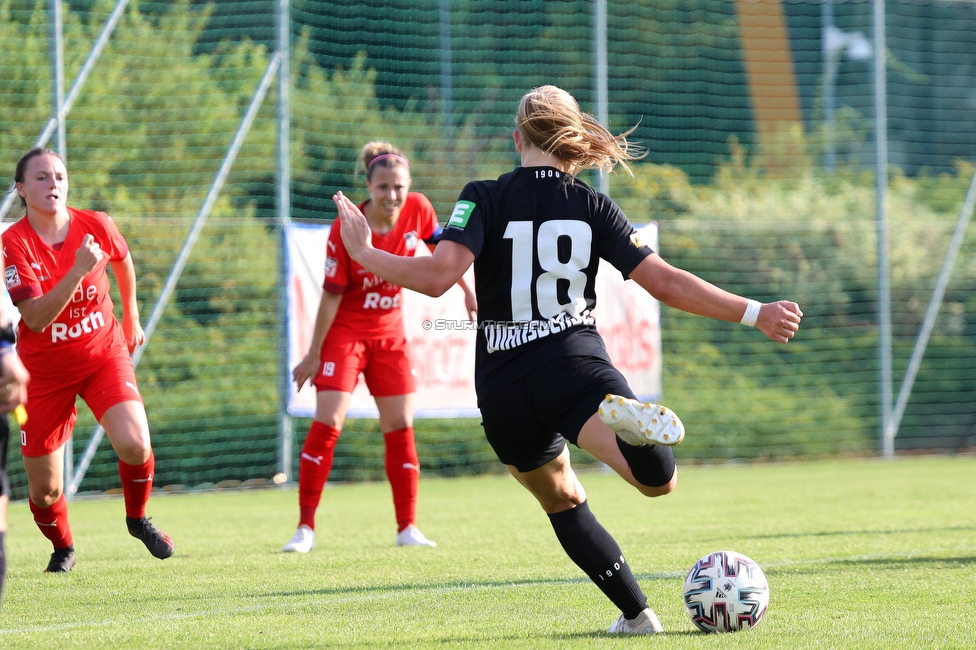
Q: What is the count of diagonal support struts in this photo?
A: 3